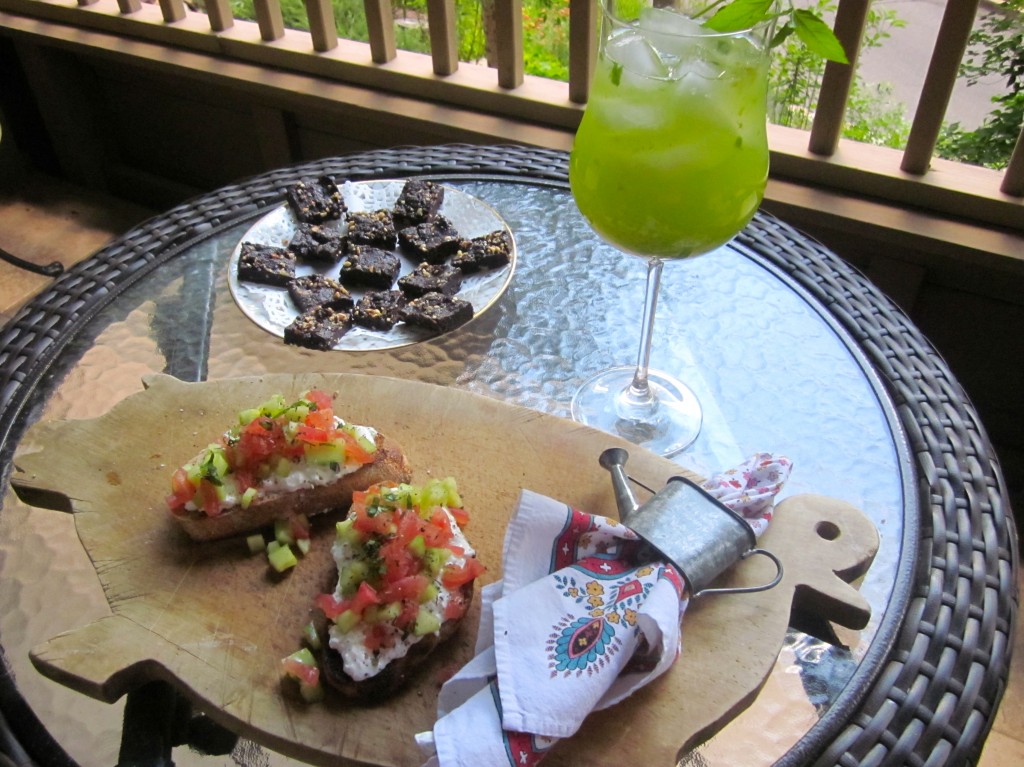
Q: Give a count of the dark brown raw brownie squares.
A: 13